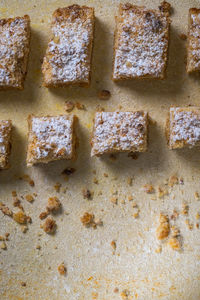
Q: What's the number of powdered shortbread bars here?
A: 8